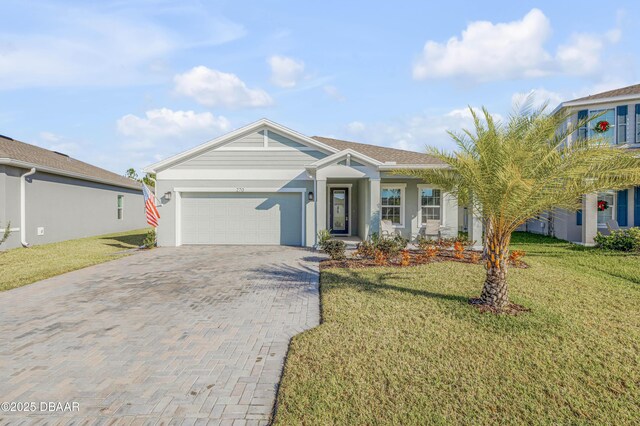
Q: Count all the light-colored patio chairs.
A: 2